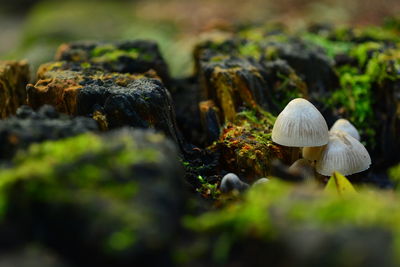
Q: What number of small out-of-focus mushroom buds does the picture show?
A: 2